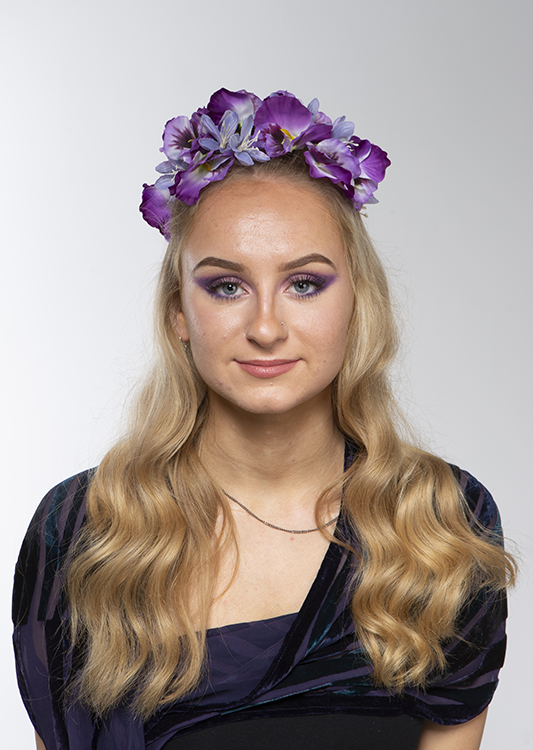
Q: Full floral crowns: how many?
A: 1